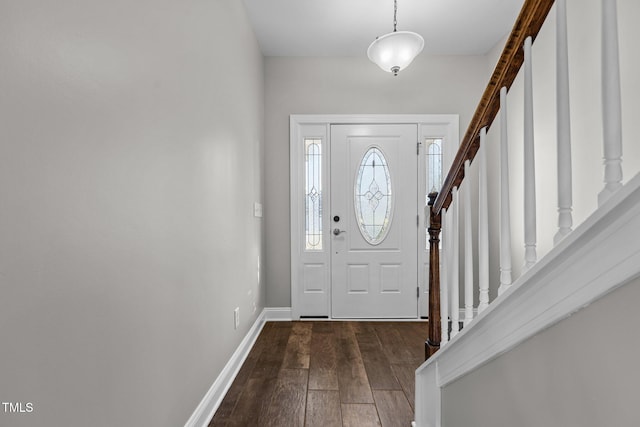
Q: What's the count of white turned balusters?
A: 8